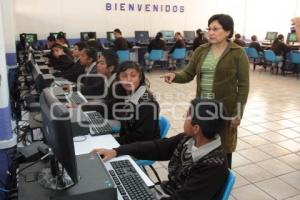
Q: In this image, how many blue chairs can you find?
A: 8